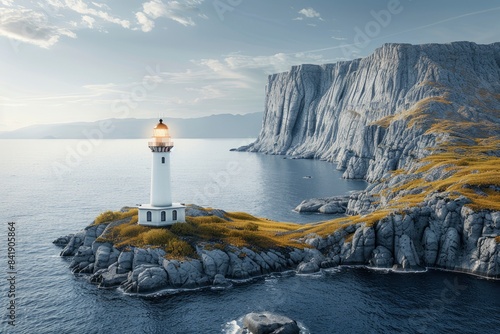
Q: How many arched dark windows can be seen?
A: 4